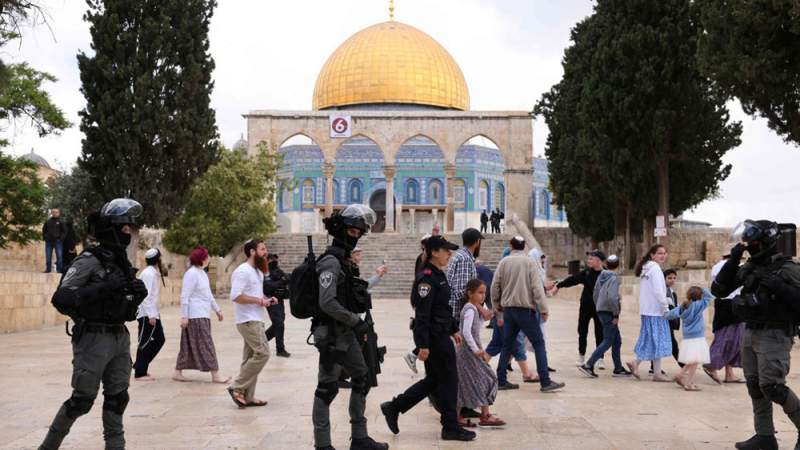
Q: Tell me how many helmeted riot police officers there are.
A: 3